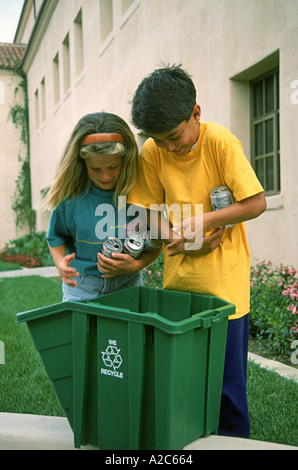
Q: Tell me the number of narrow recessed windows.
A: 7